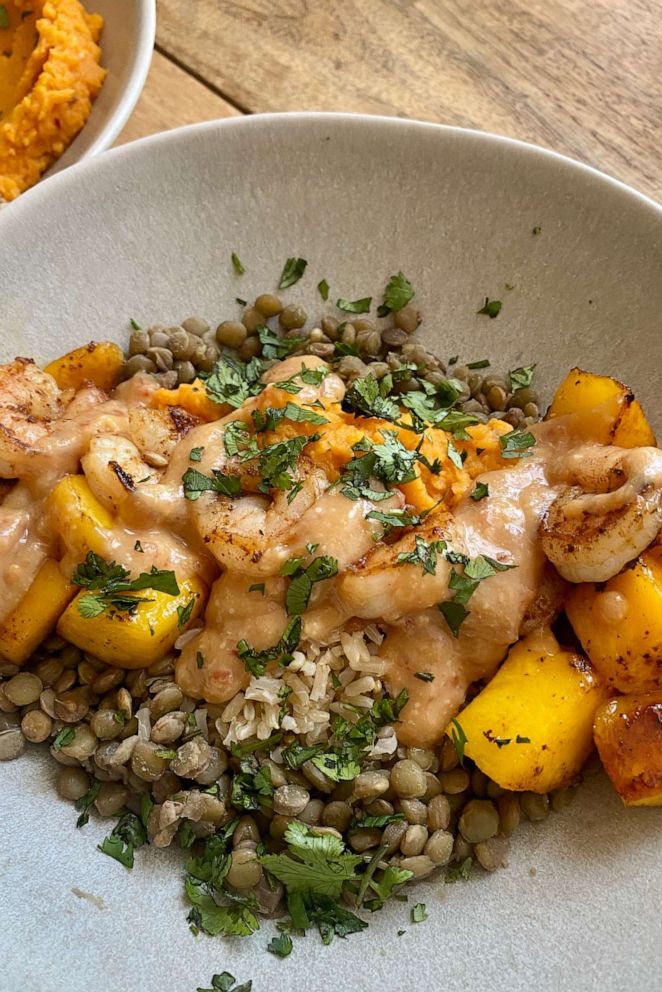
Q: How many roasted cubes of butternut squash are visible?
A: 8